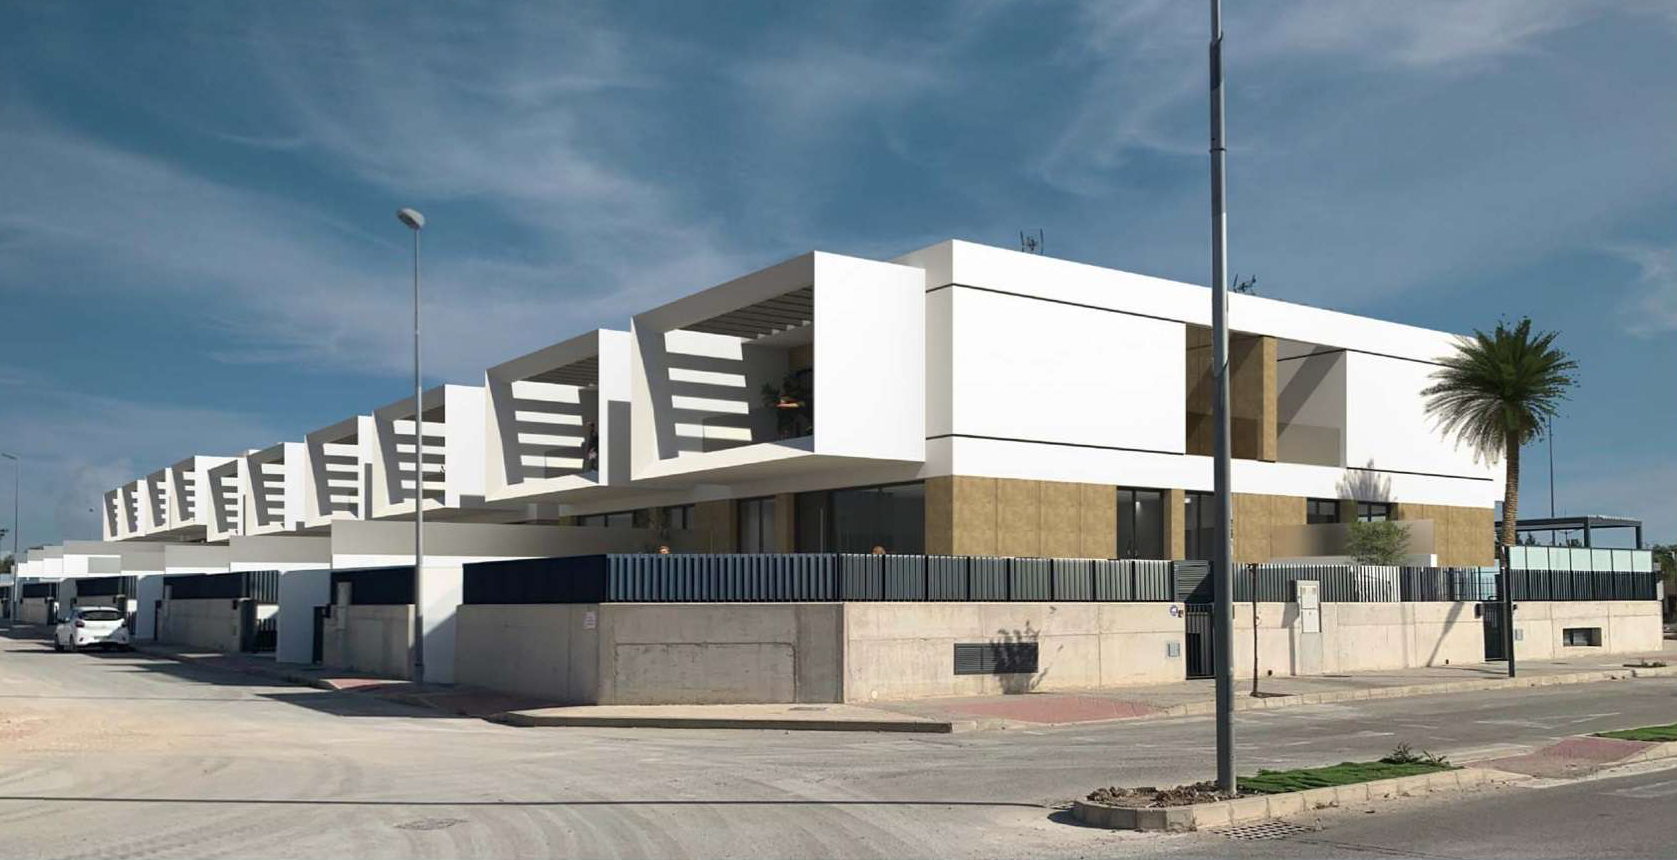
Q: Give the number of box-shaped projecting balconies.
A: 10